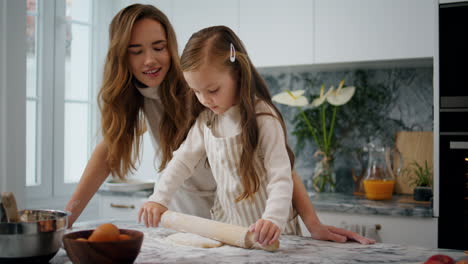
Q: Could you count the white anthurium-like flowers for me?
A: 3